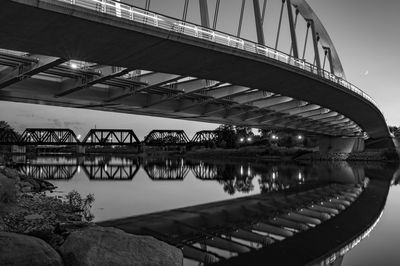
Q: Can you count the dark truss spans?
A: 4